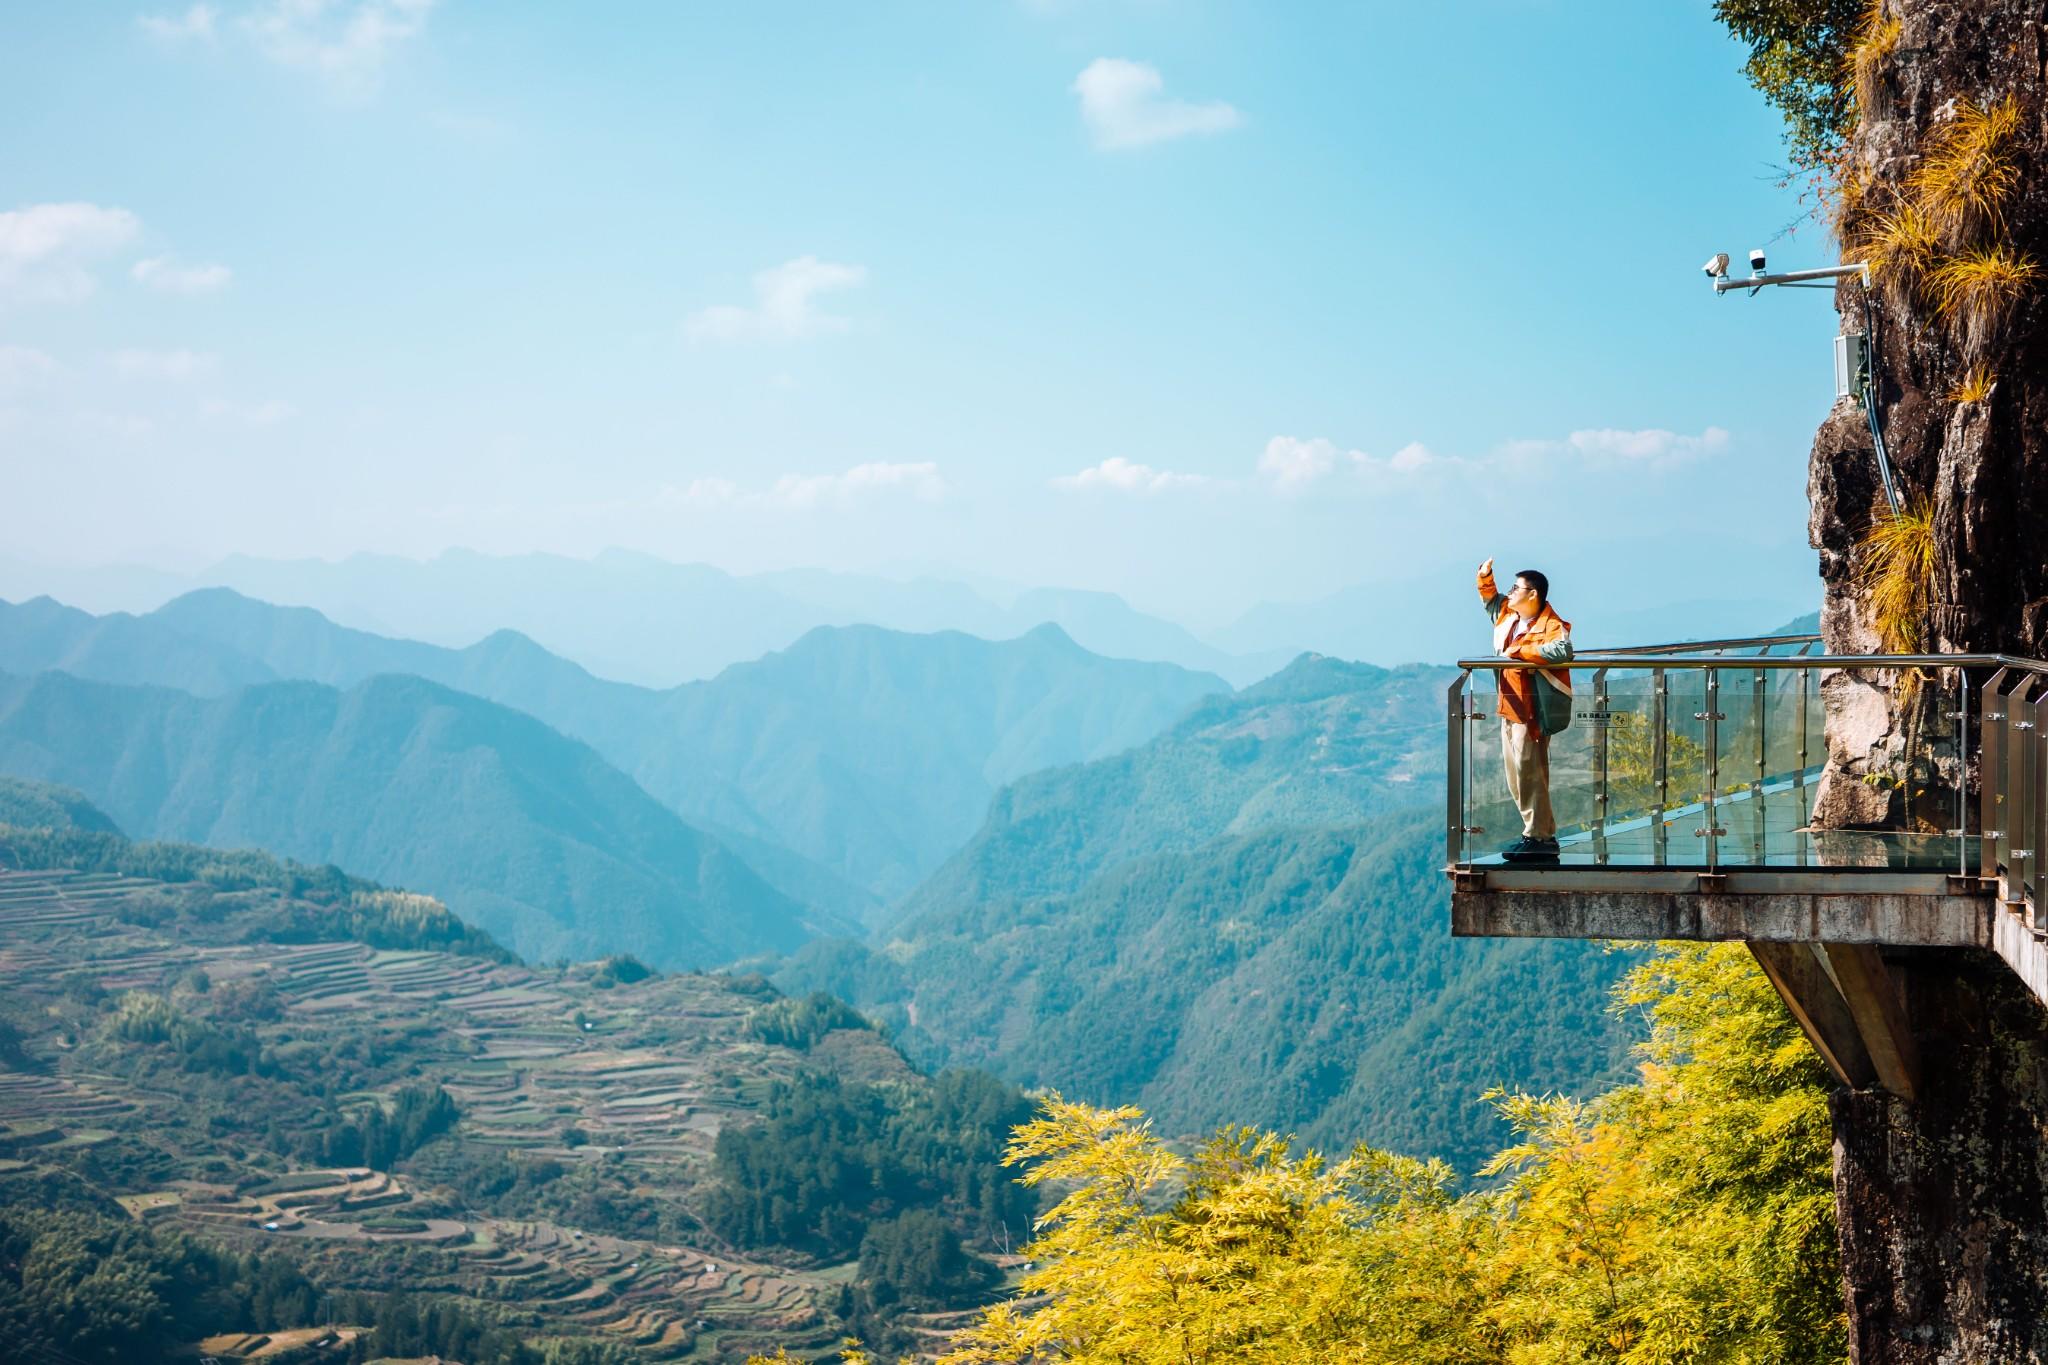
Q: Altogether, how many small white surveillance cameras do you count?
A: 2